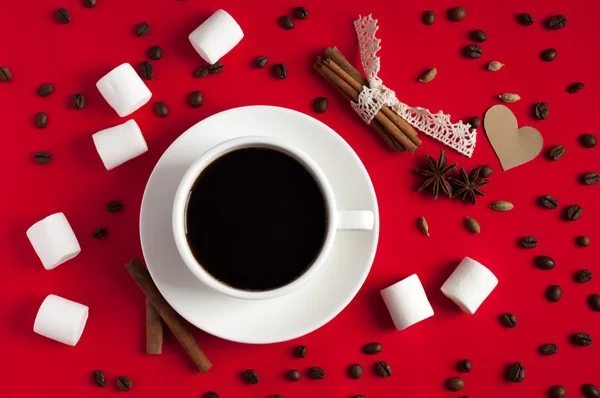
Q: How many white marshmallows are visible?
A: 7